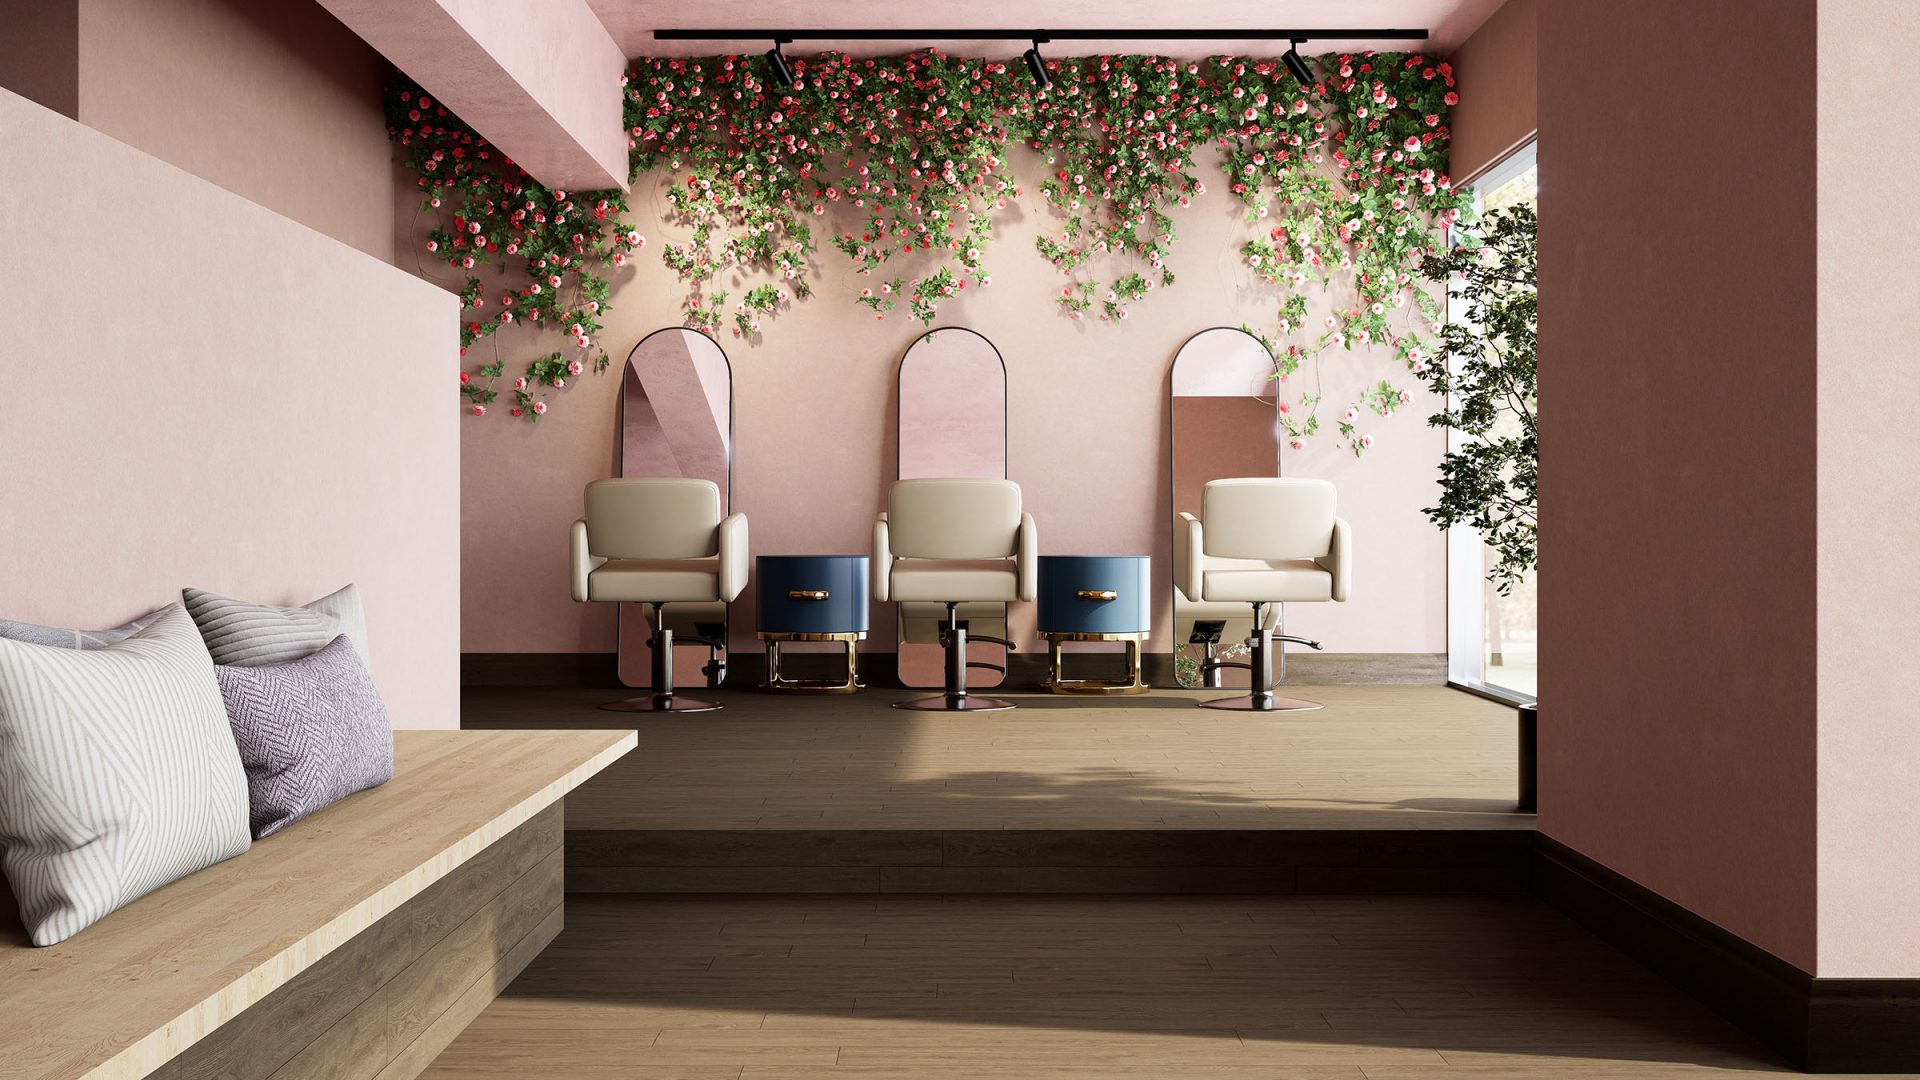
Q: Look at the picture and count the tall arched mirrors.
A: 3